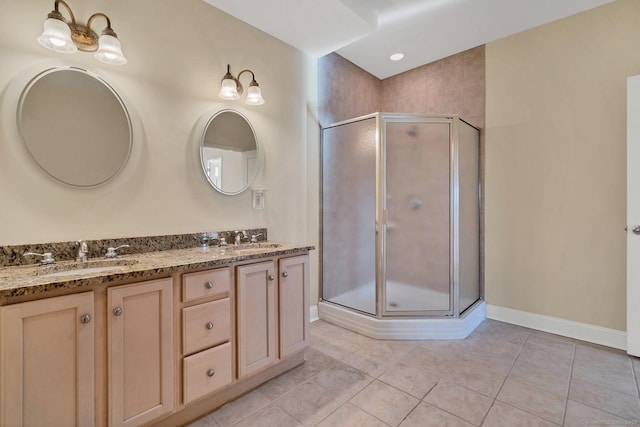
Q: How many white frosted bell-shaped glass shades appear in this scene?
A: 4